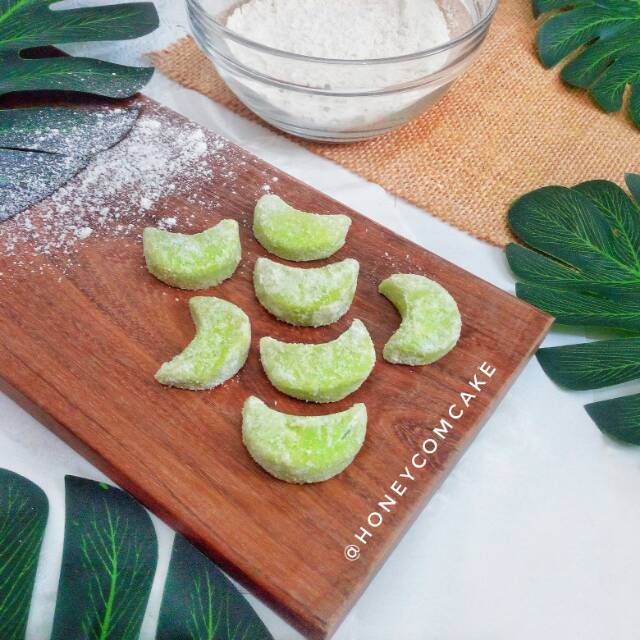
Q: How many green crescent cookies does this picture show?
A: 7